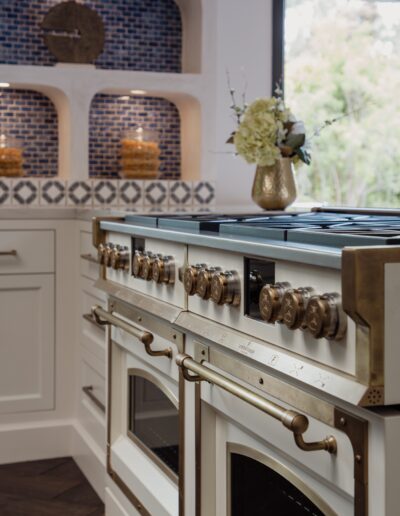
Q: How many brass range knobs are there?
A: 12